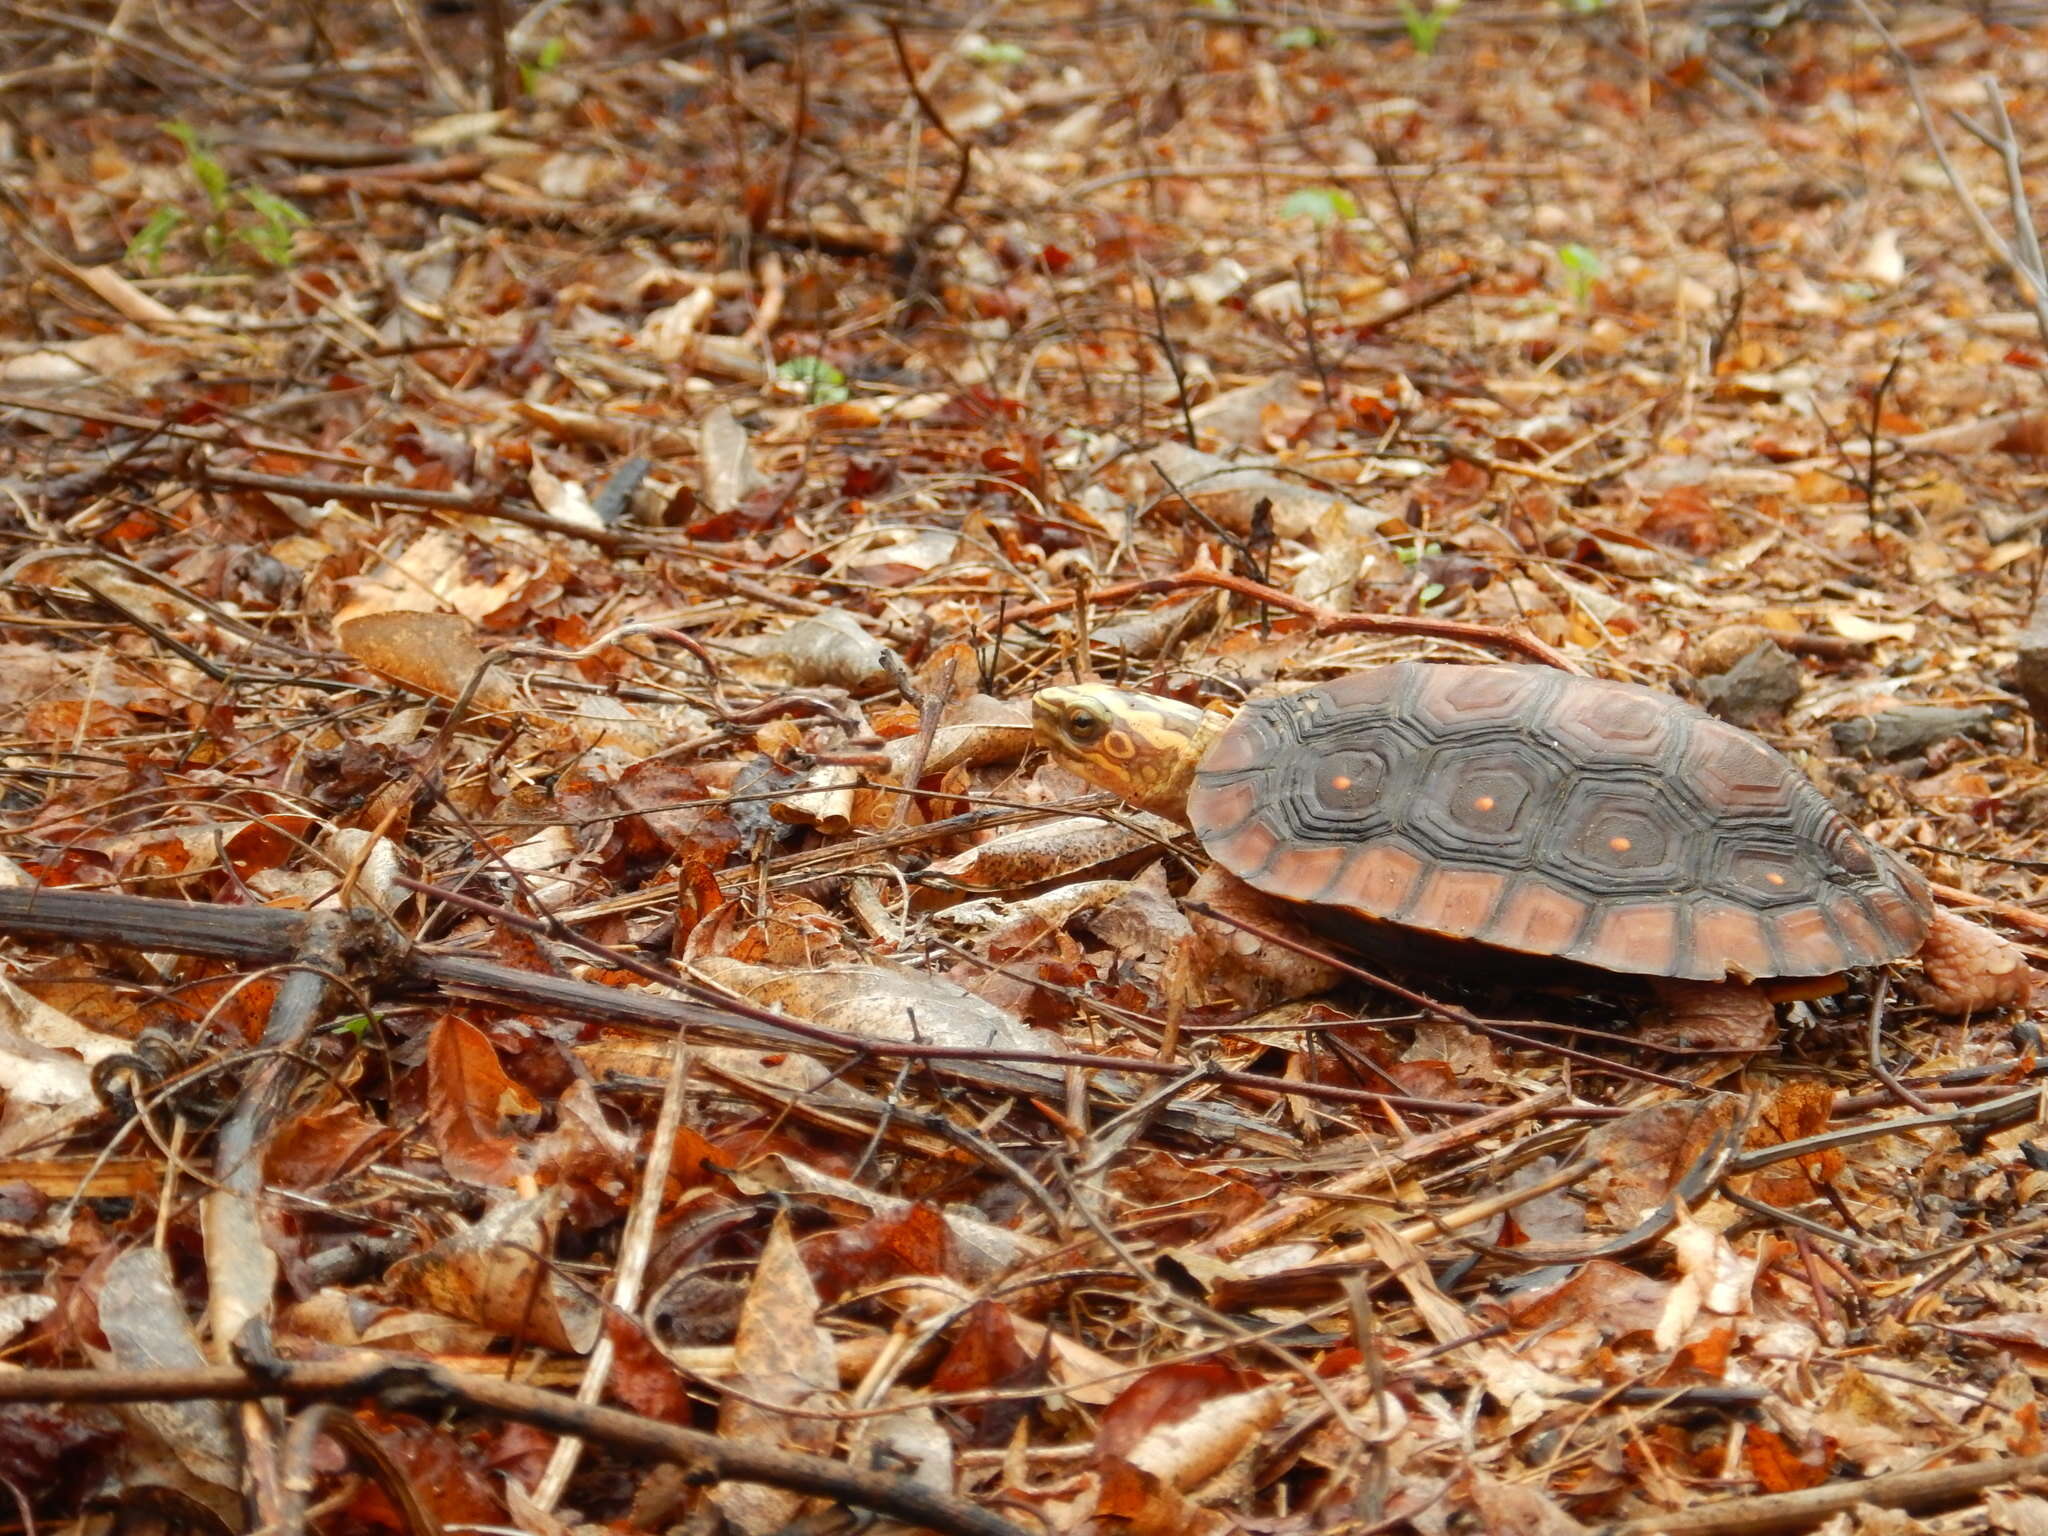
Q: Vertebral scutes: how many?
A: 5